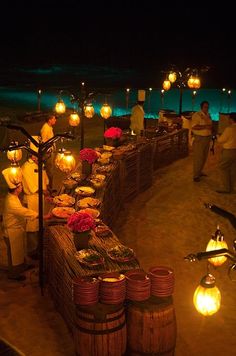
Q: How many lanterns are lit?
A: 14